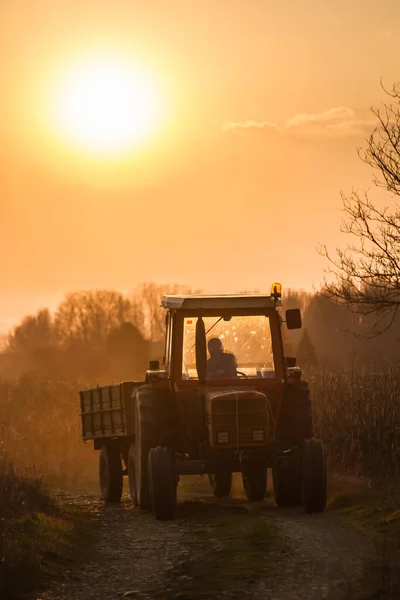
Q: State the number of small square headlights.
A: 2